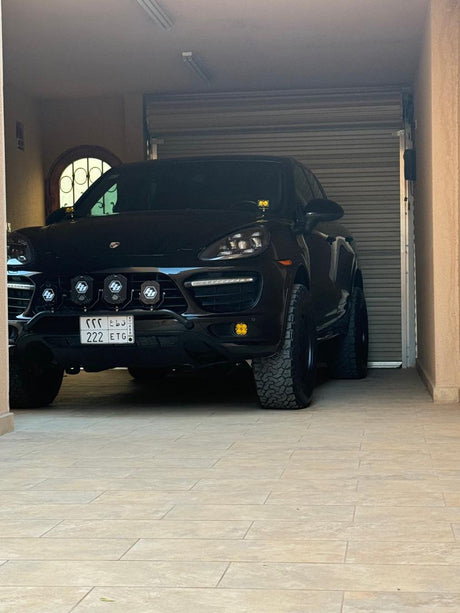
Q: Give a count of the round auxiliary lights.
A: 4